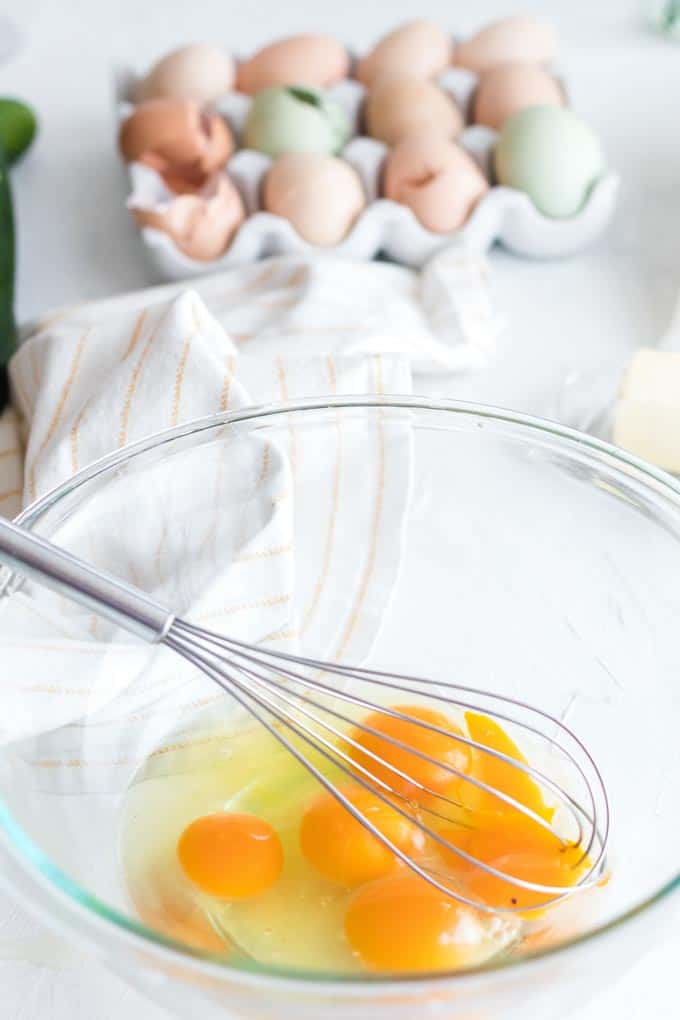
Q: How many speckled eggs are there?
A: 0